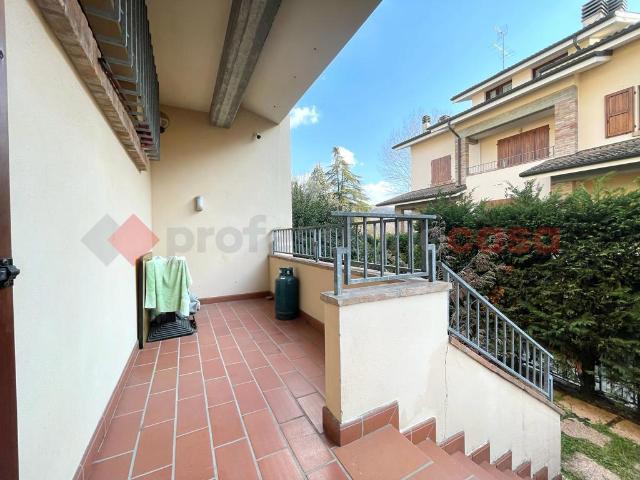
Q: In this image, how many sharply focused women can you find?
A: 0